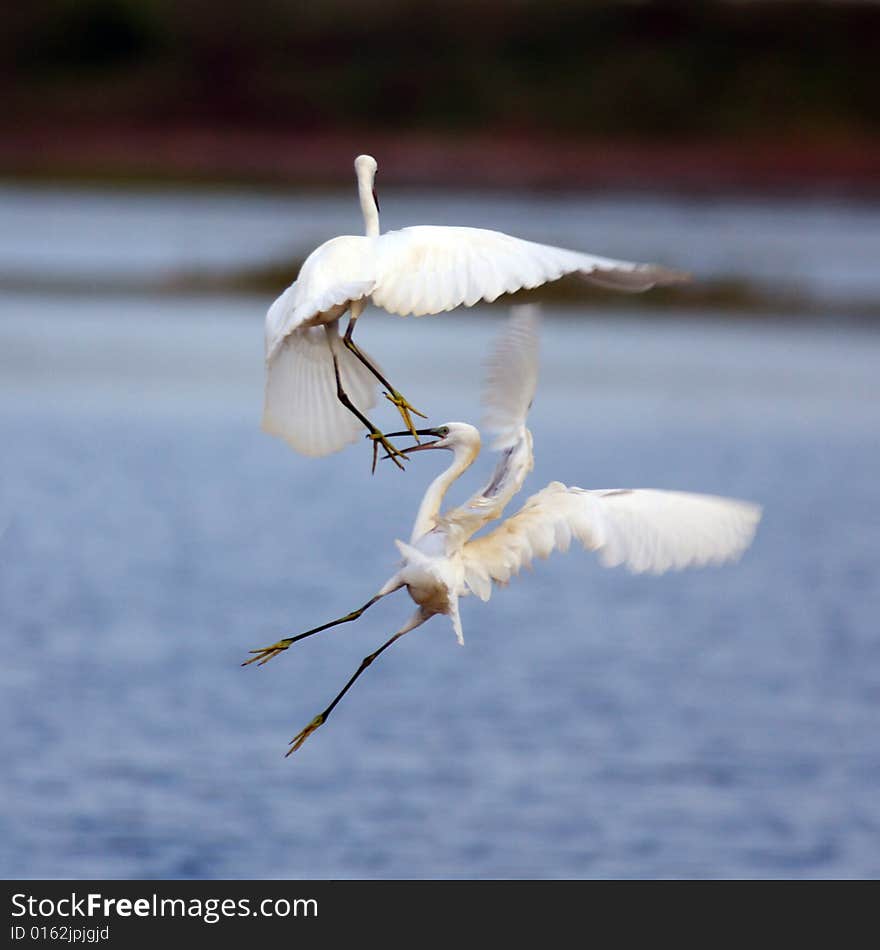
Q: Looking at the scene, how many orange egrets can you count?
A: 0